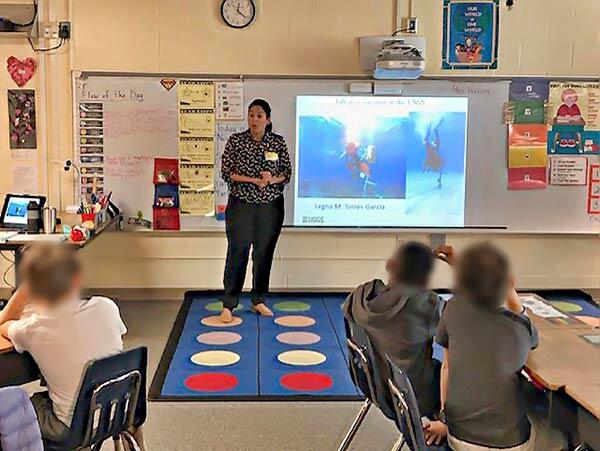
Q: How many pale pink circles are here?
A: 2